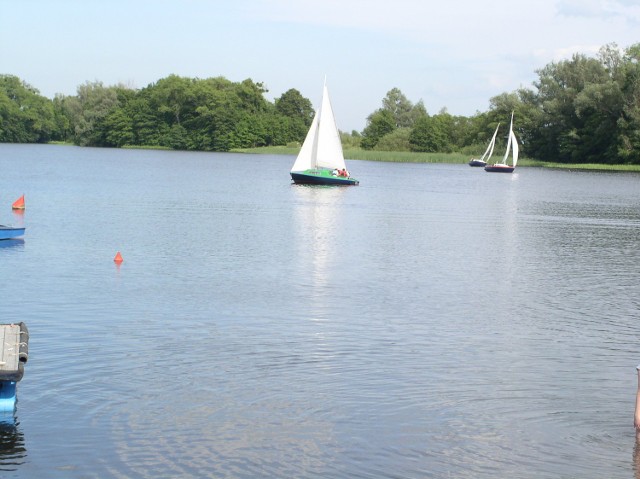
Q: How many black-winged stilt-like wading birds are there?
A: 0